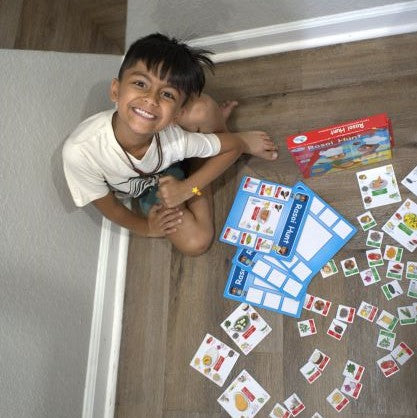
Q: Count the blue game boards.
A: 4